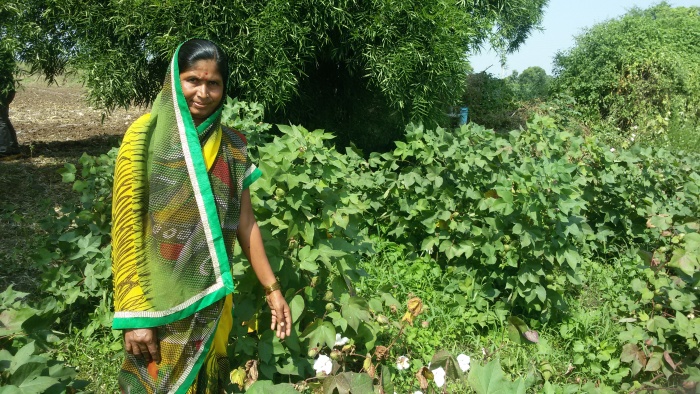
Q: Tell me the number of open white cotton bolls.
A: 5